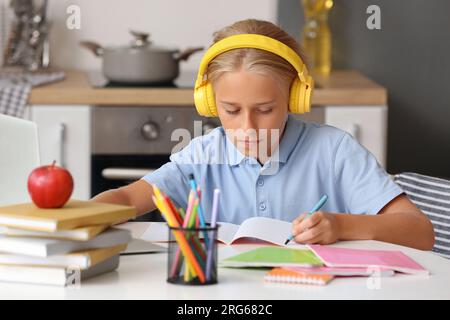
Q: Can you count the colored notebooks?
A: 4